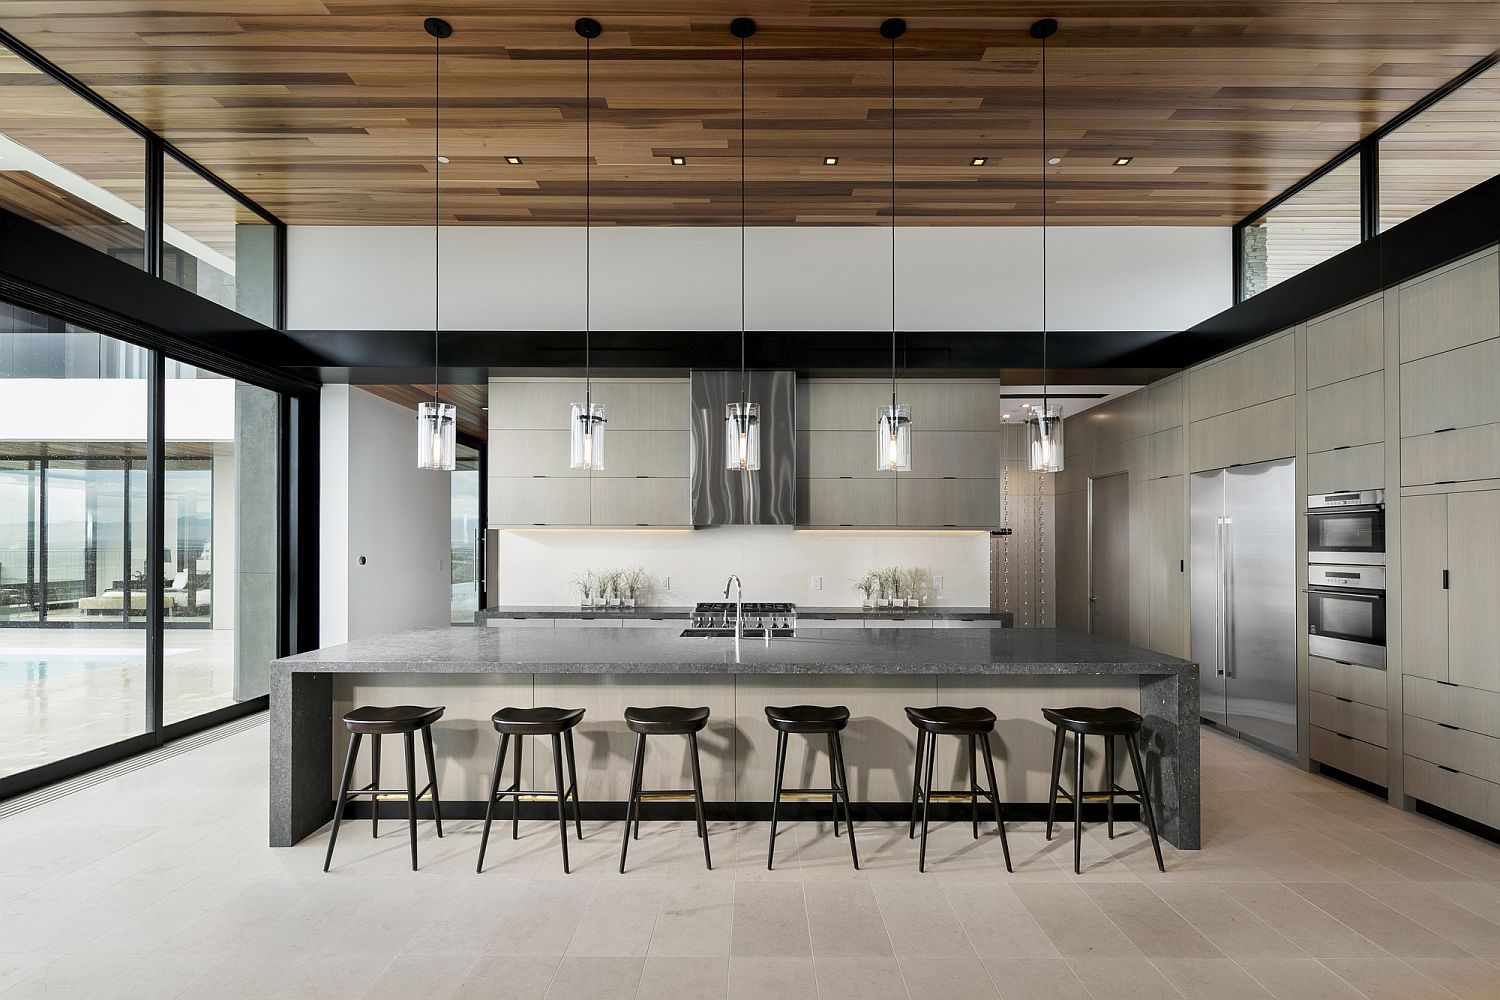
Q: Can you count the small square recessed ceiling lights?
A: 5